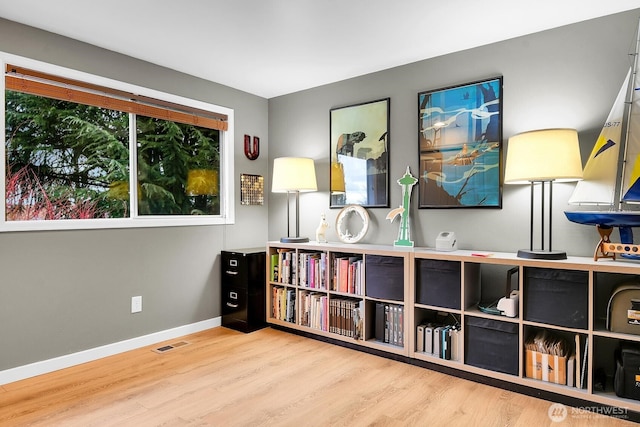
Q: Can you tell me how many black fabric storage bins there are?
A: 4